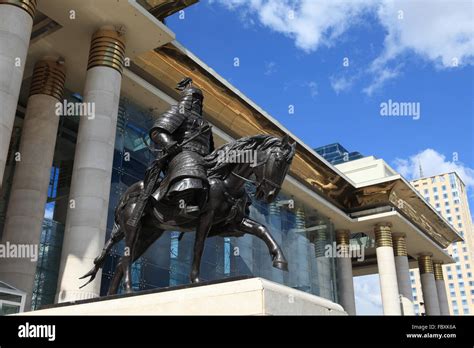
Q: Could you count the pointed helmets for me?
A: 1